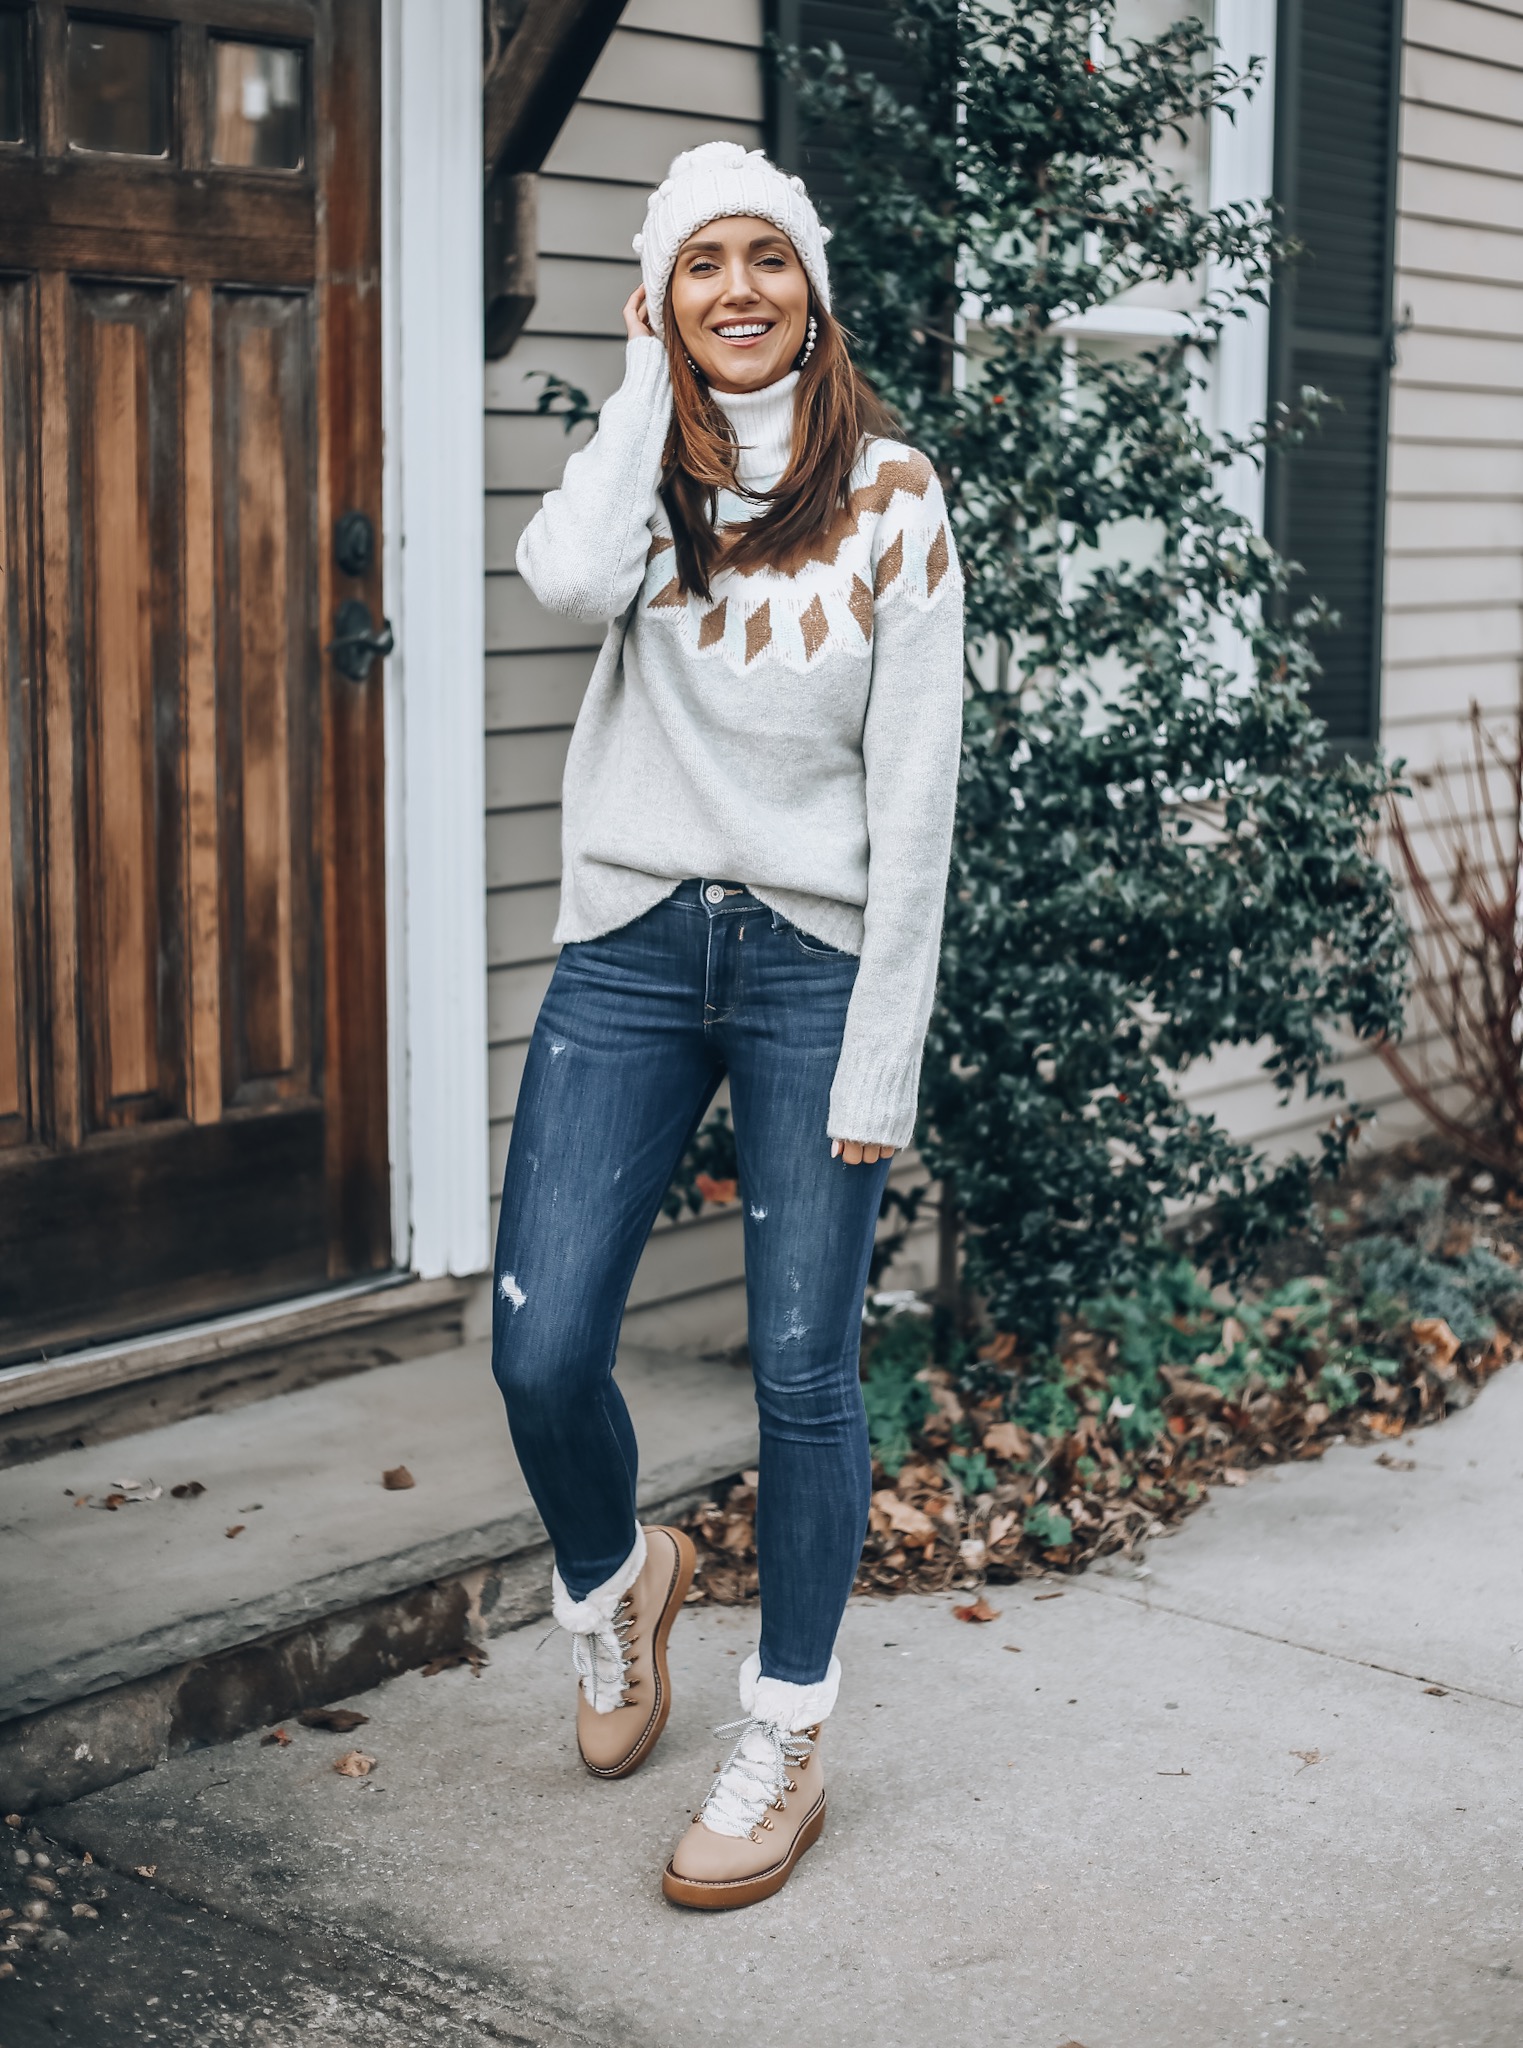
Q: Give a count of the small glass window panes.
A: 3